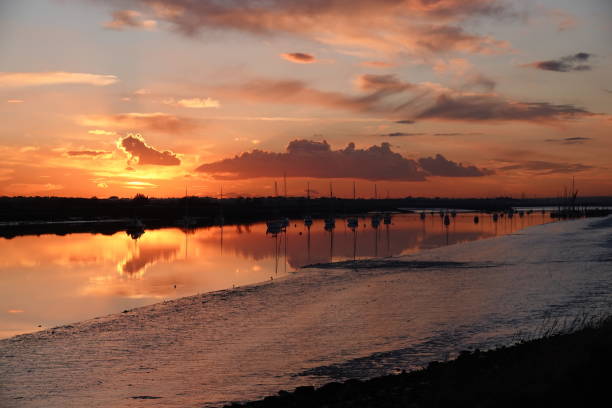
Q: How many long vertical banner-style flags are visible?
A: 0